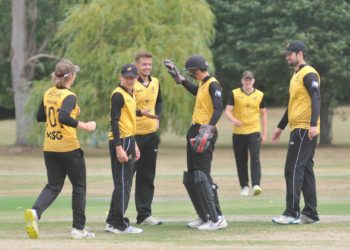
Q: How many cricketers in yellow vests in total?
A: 6